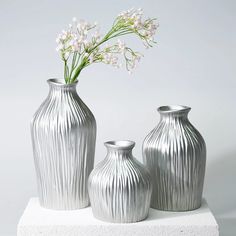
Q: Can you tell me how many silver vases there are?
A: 3